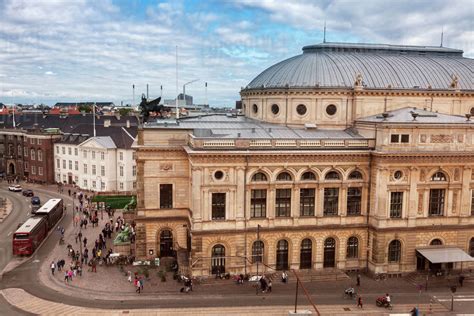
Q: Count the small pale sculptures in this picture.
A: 2